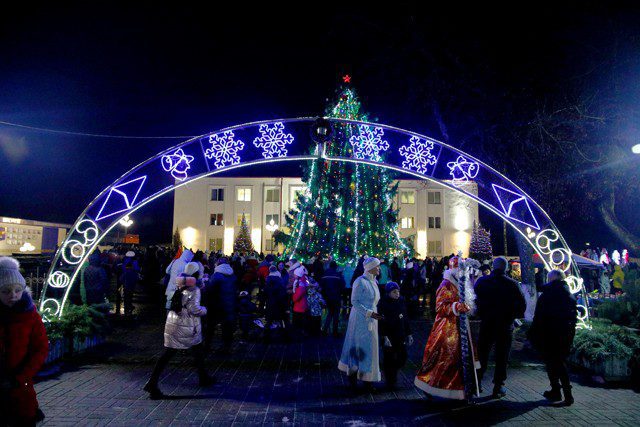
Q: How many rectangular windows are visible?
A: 13